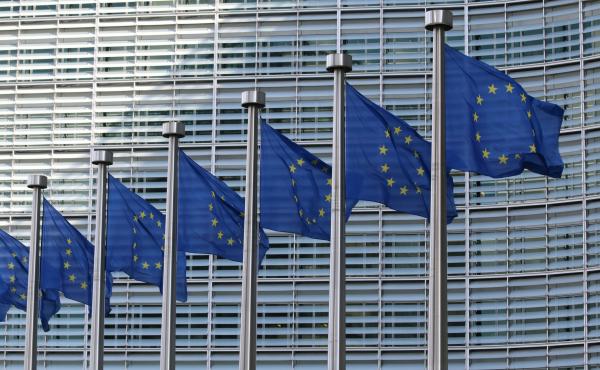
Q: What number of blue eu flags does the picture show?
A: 7